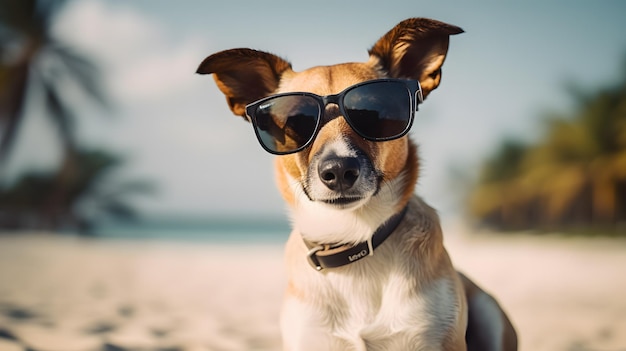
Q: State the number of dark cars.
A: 0